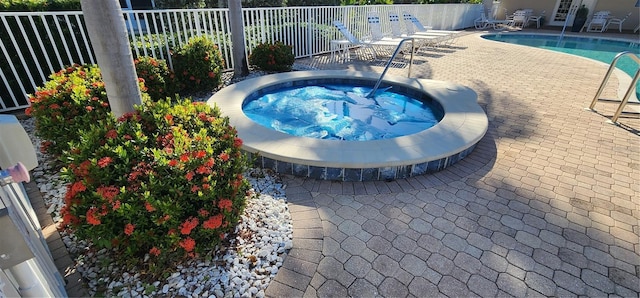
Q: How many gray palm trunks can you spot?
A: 2